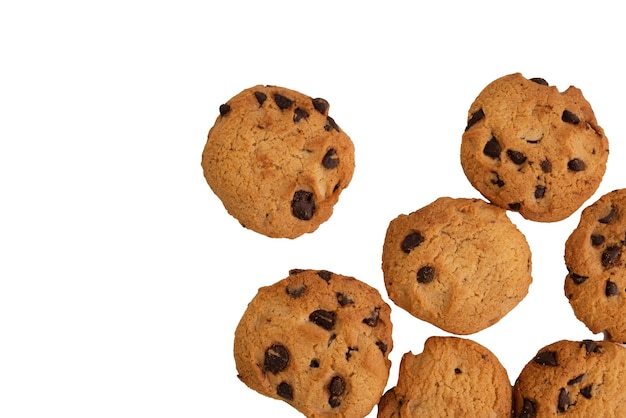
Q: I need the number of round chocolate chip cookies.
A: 7